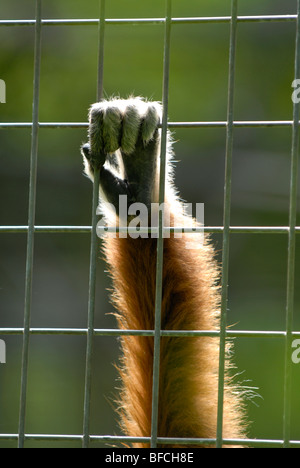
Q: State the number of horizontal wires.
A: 5